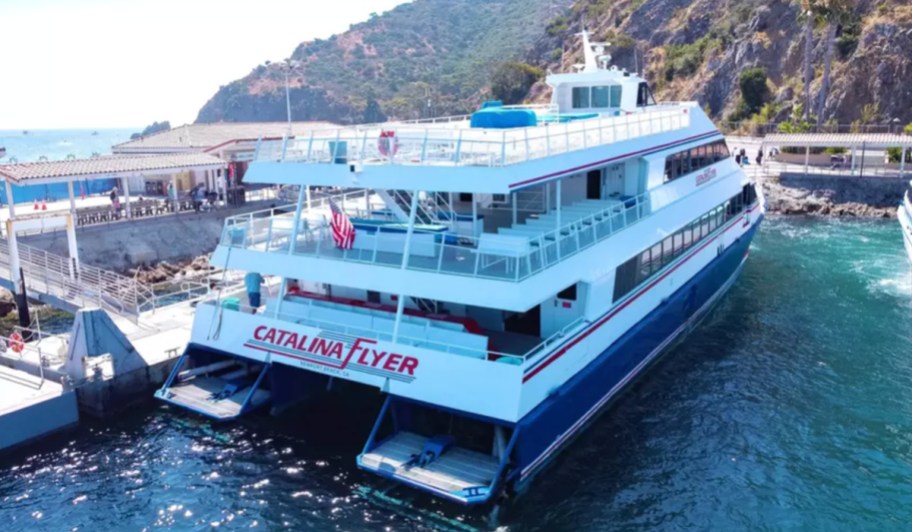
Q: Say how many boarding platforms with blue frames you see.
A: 2